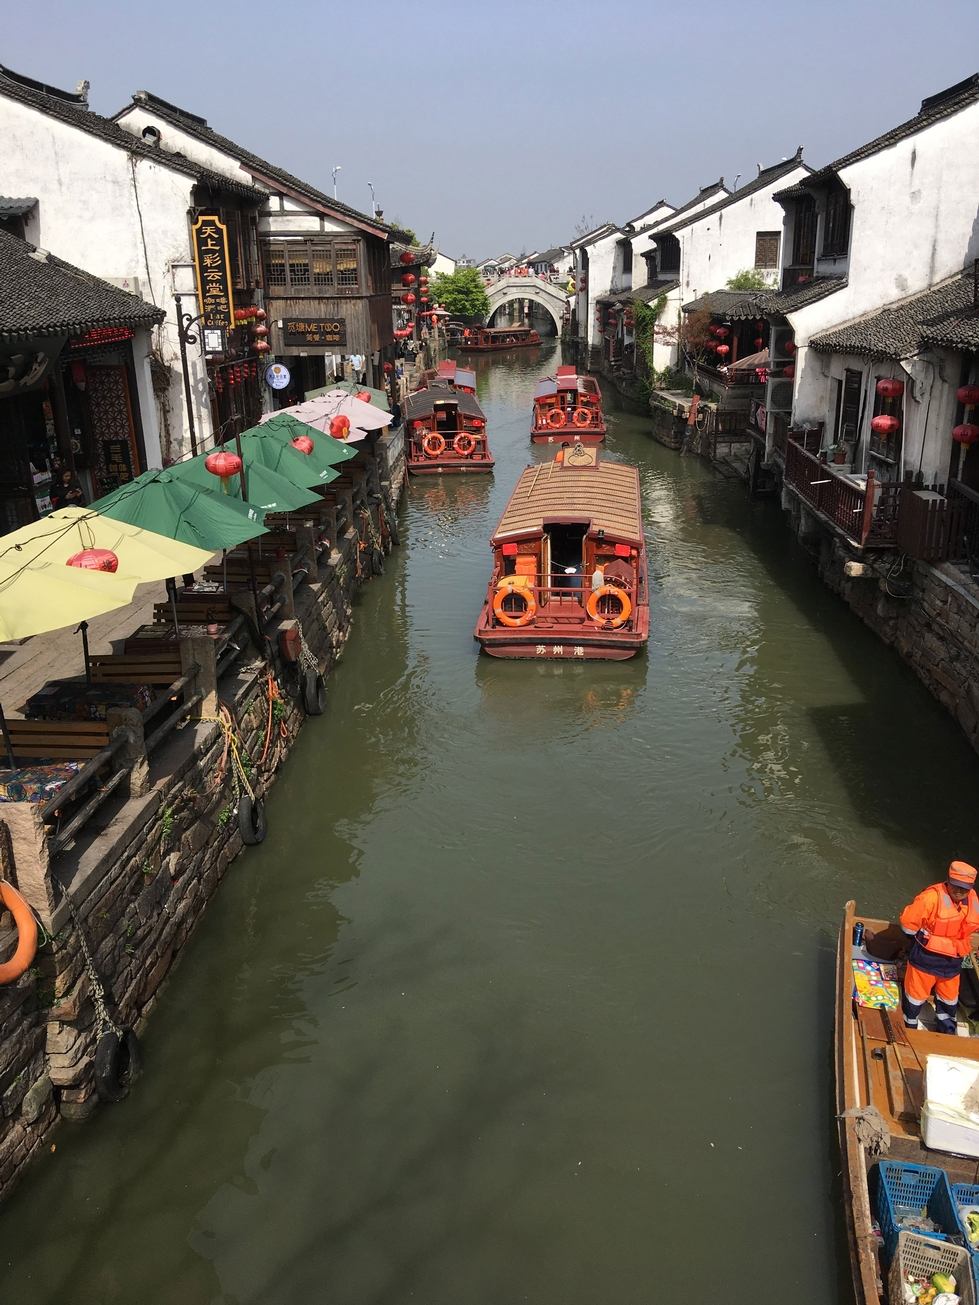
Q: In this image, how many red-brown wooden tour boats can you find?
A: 5